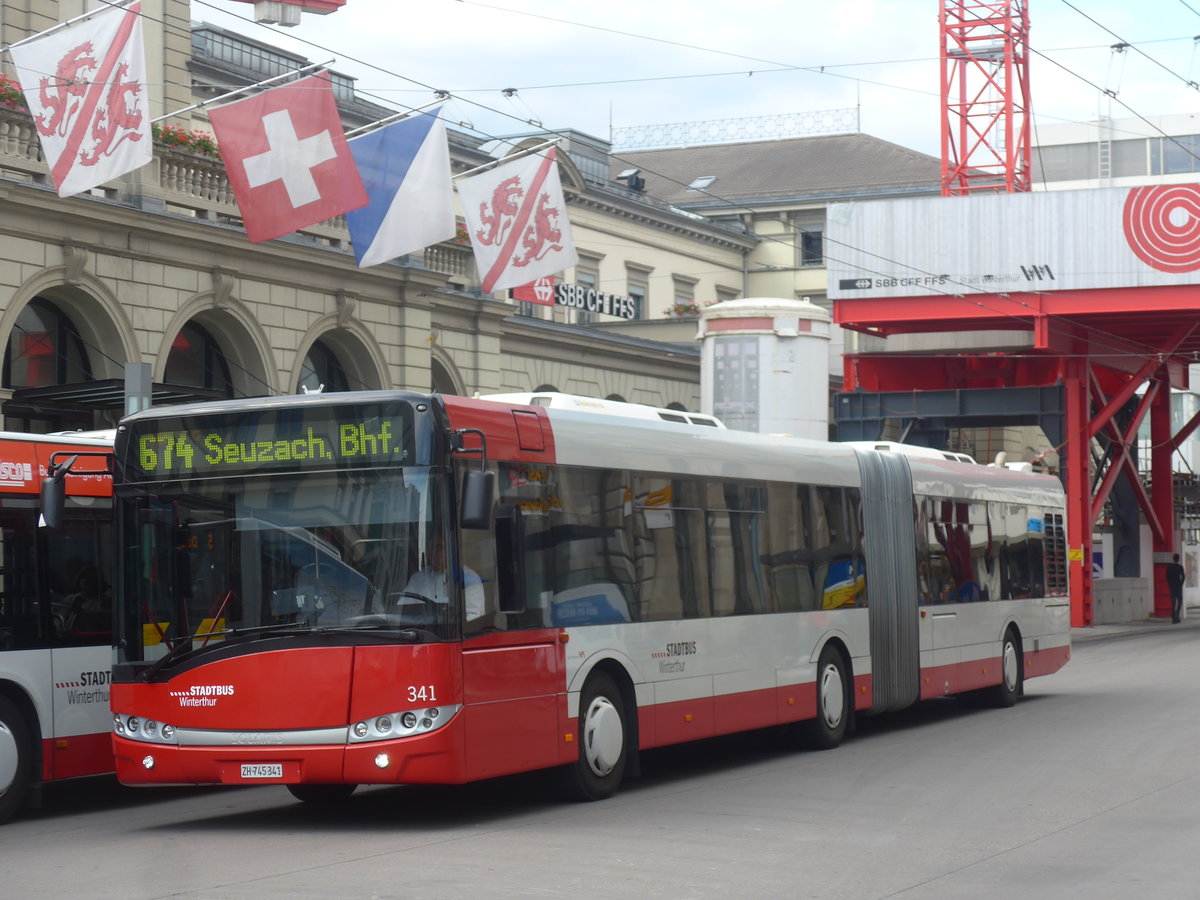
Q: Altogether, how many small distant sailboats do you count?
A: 0